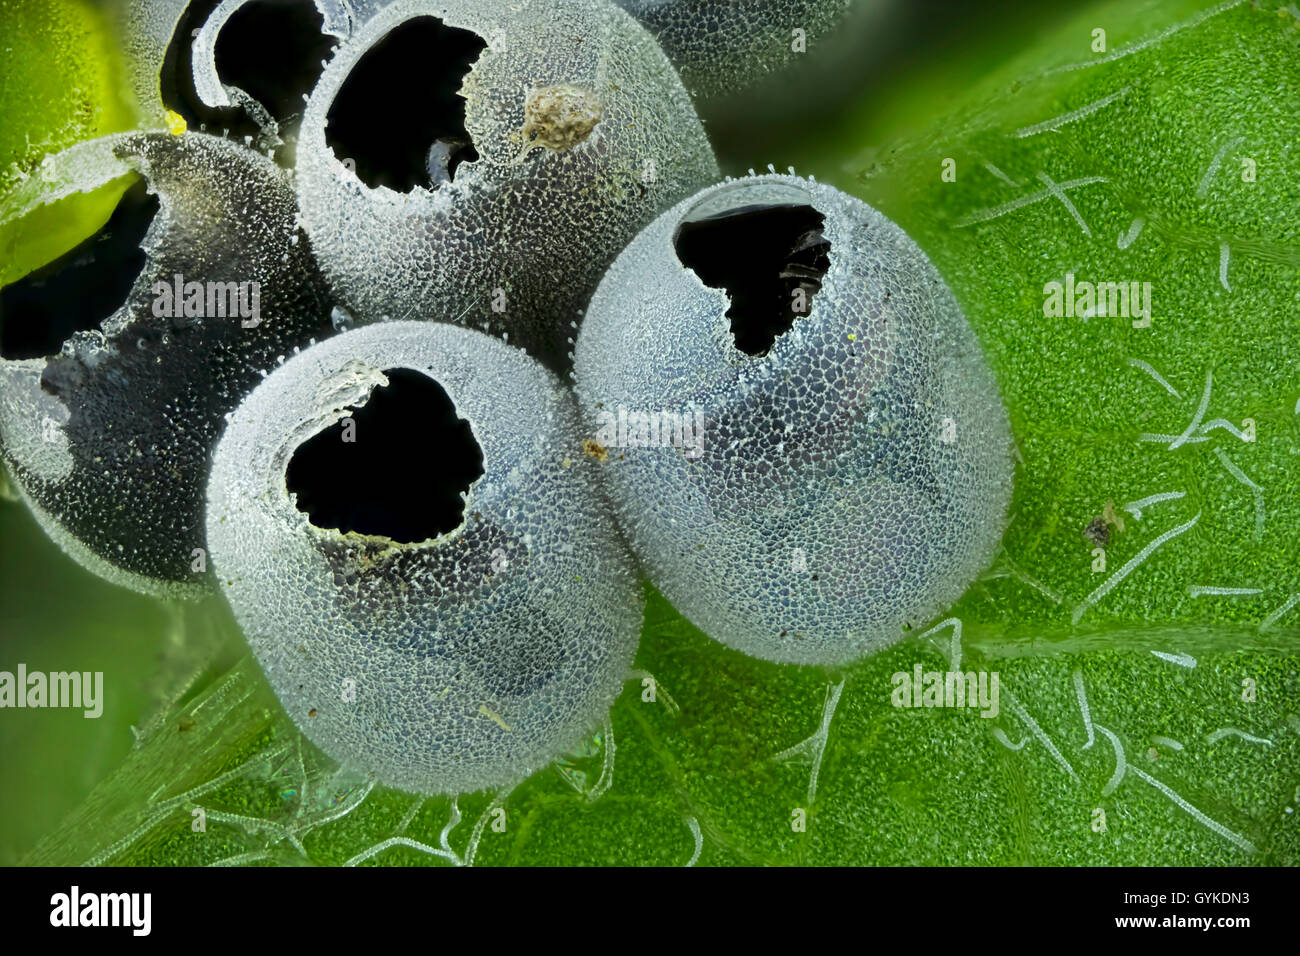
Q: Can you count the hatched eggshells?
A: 5